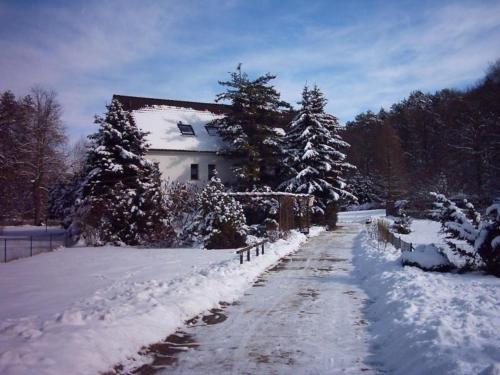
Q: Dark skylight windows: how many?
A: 2